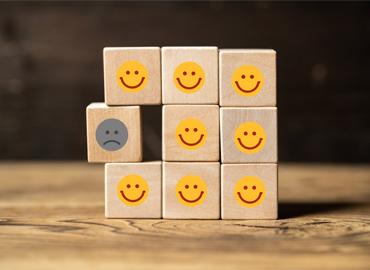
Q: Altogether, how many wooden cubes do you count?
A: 9